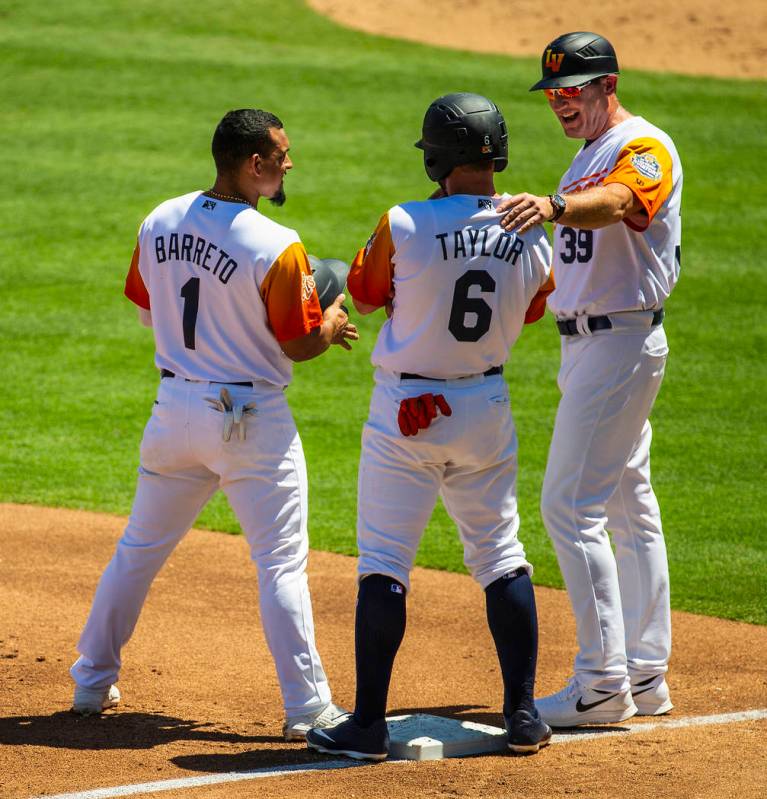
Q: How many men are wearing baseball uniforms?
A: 3